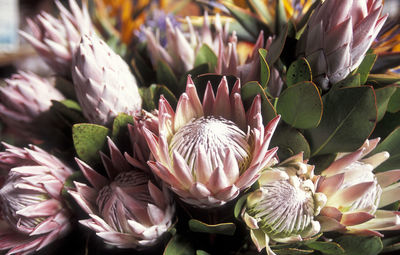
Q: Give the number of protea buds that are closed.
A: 2